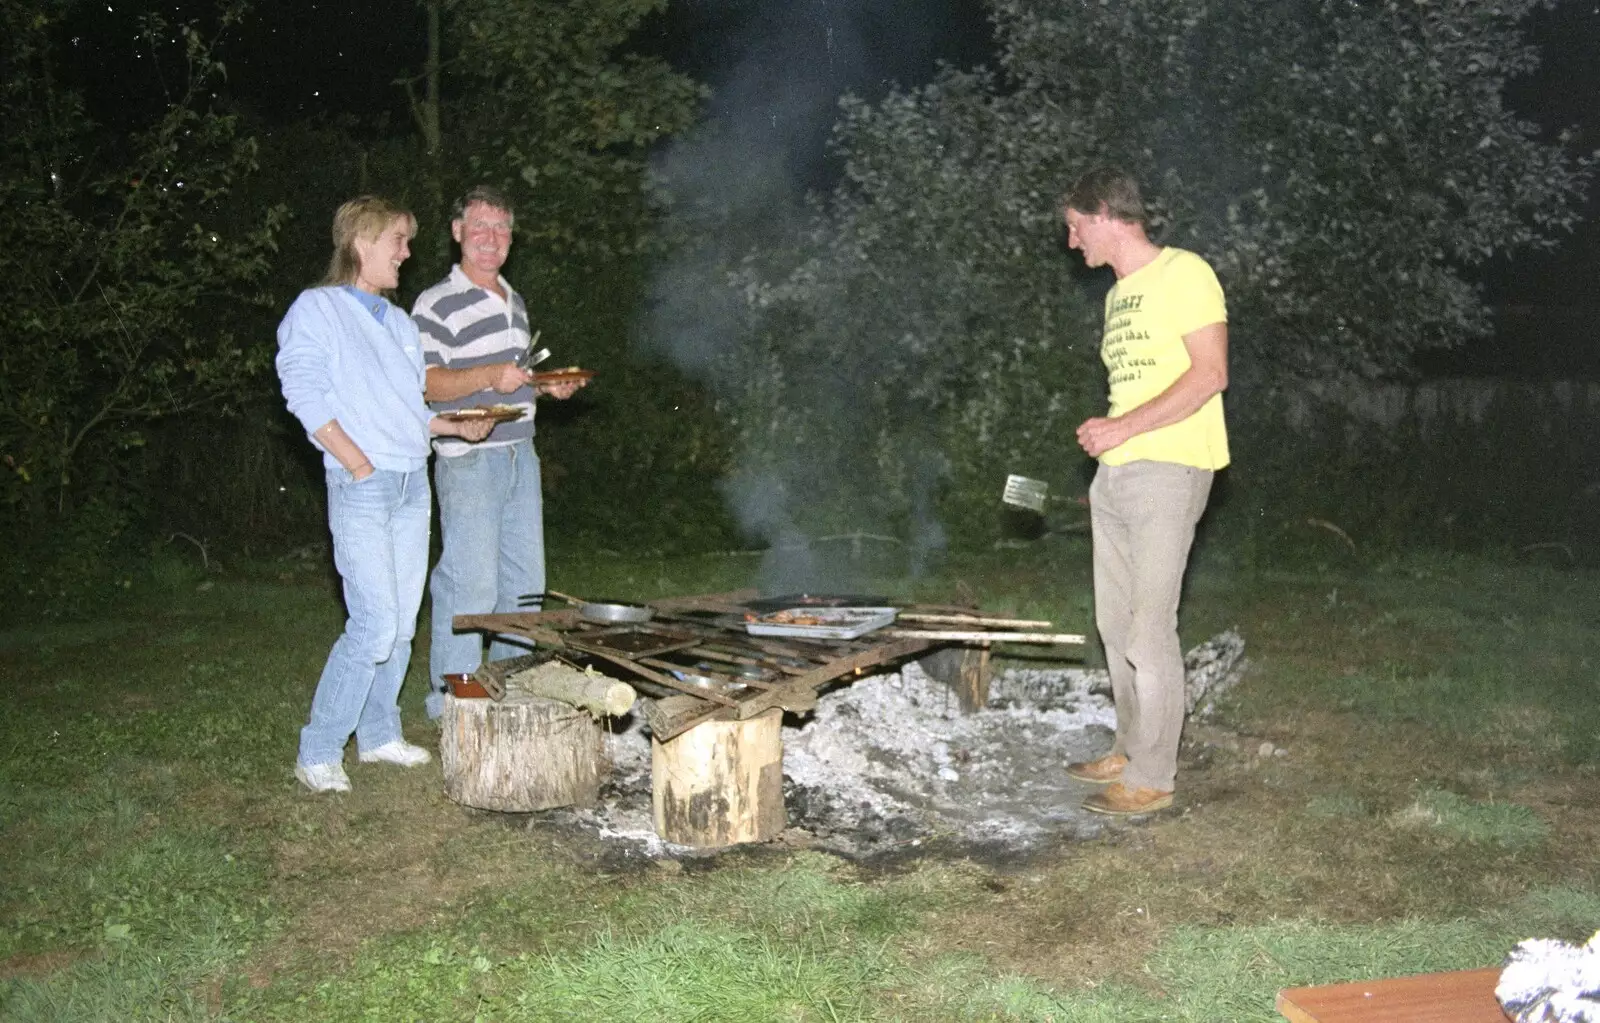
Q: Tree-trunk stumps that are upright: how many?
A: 3